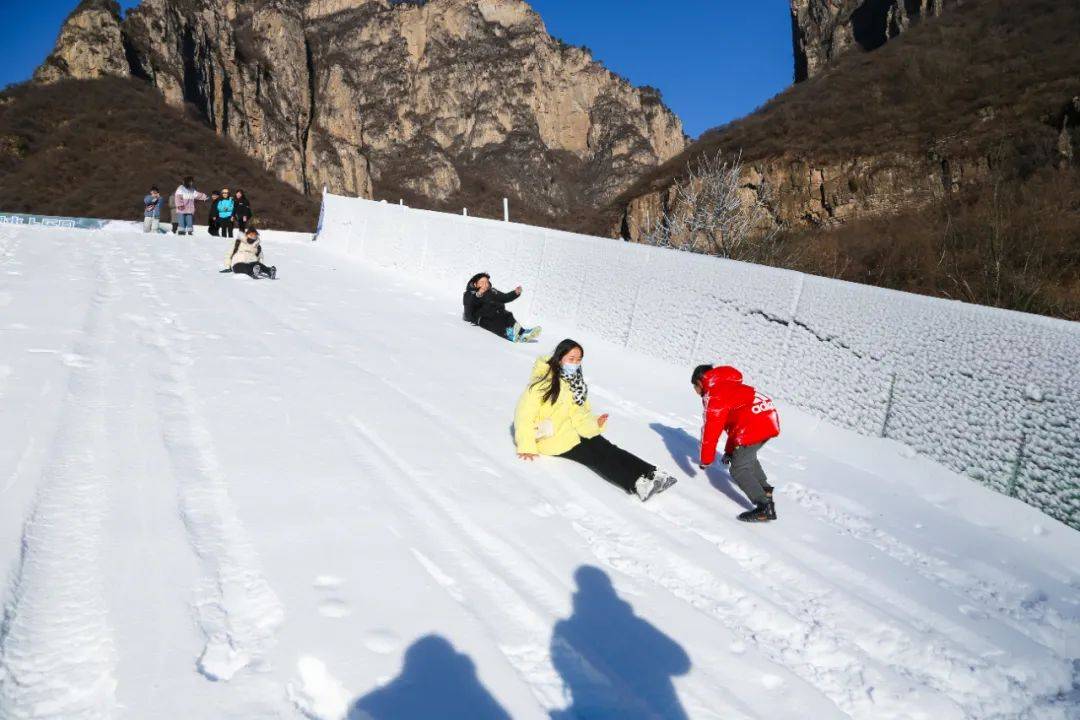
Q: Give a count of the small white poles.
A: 3